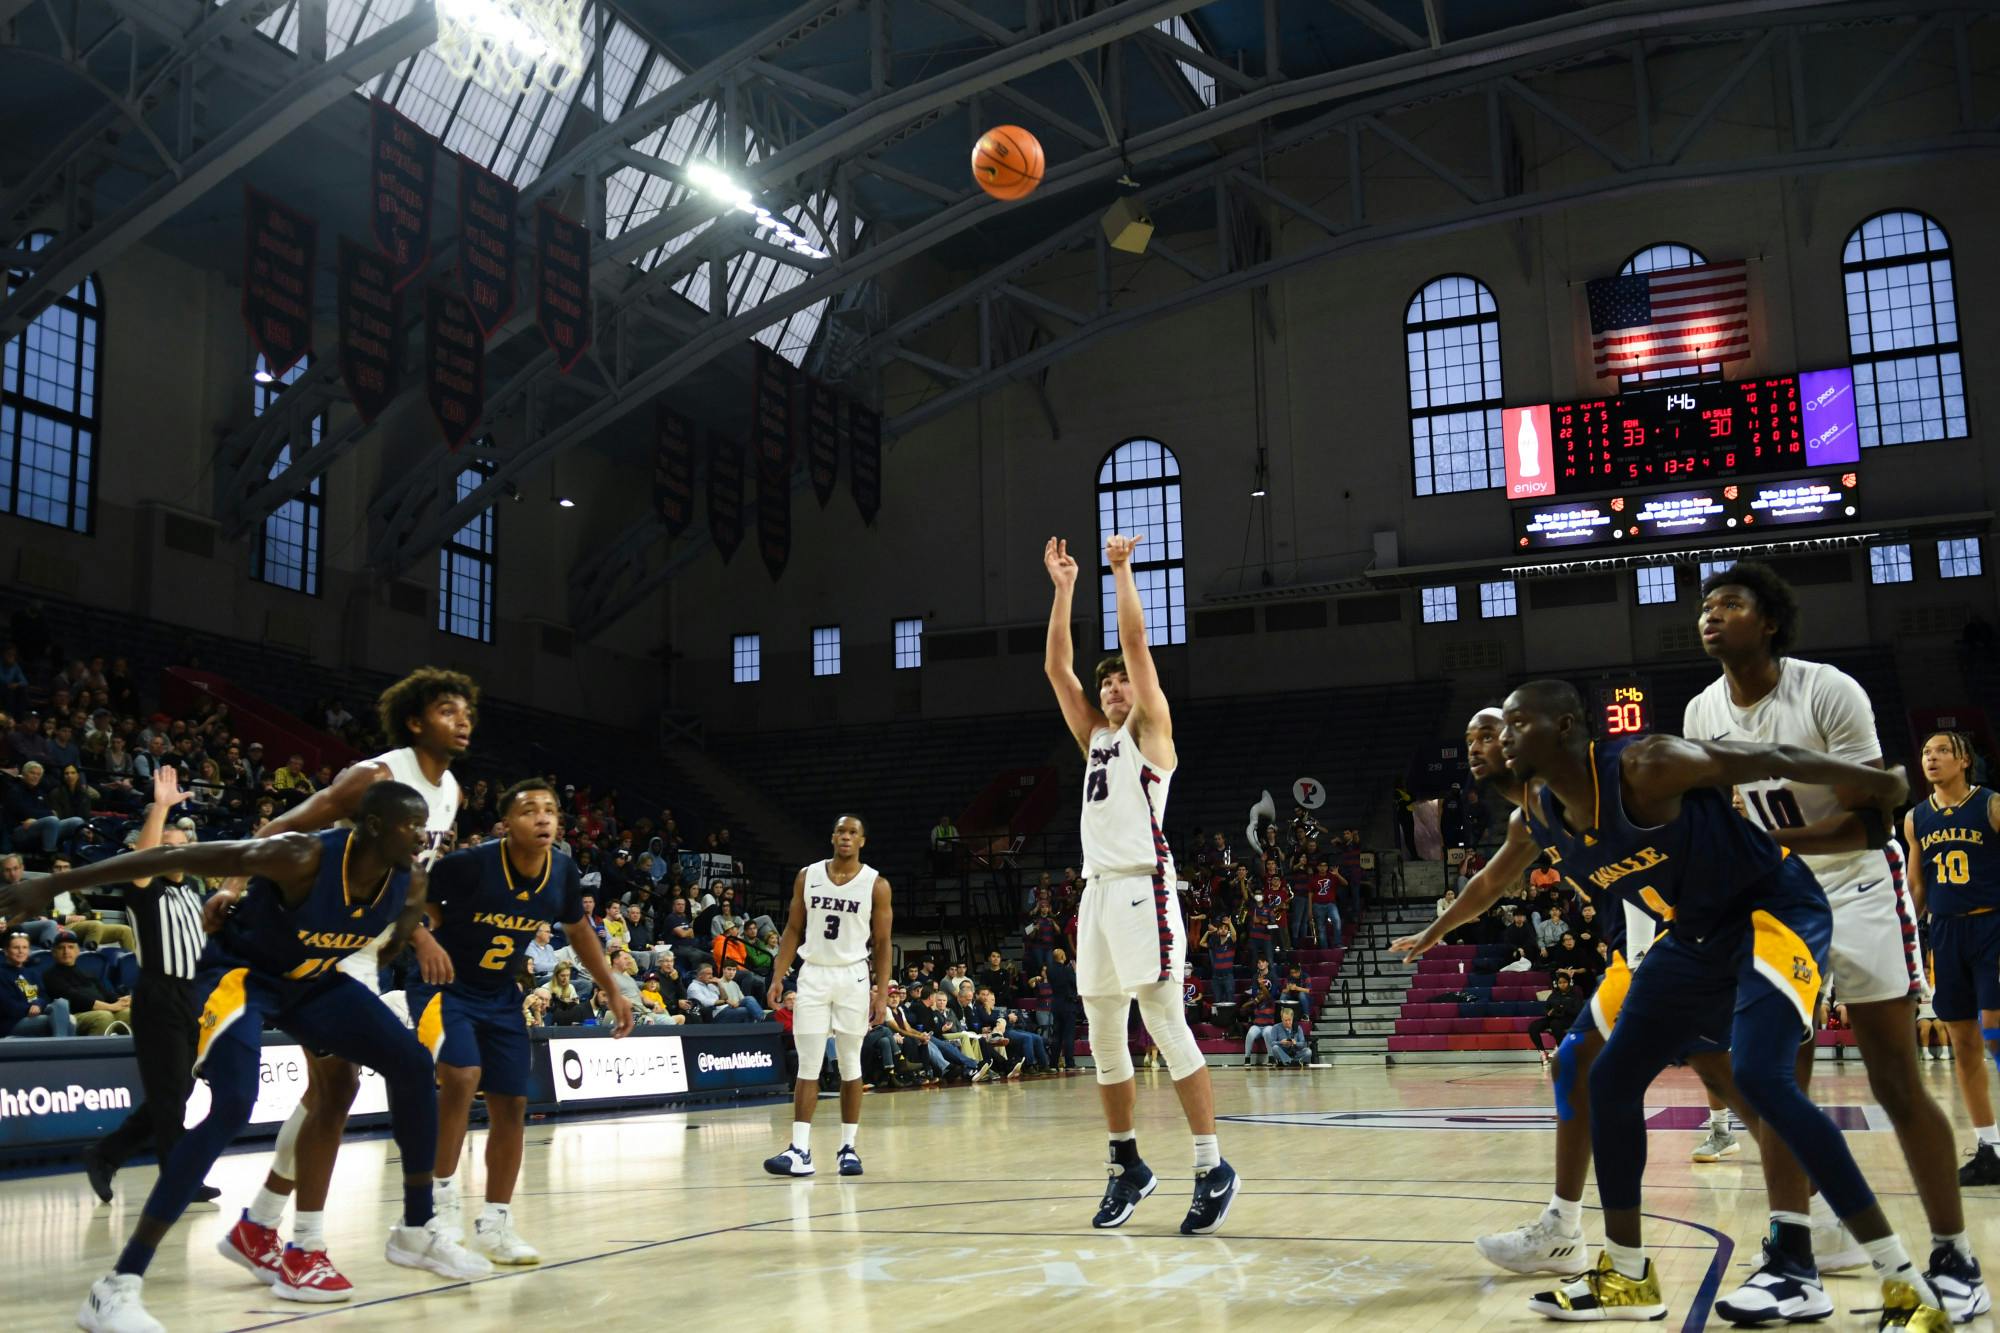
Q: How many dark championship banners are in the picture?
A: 12